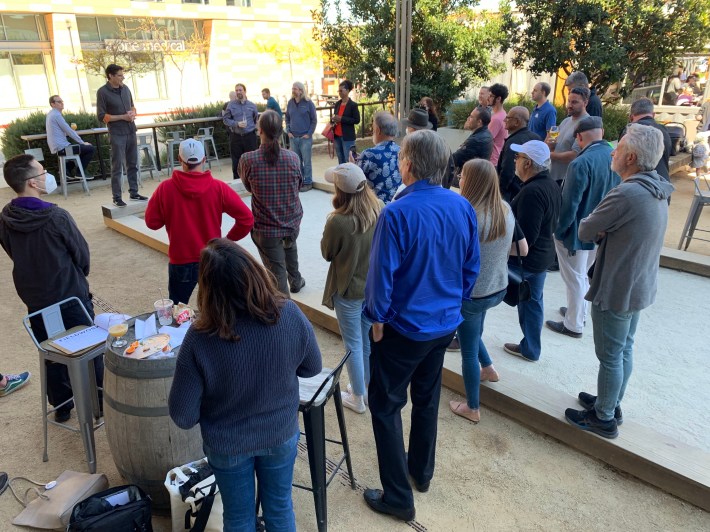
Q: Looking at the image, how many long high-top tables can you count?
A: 1